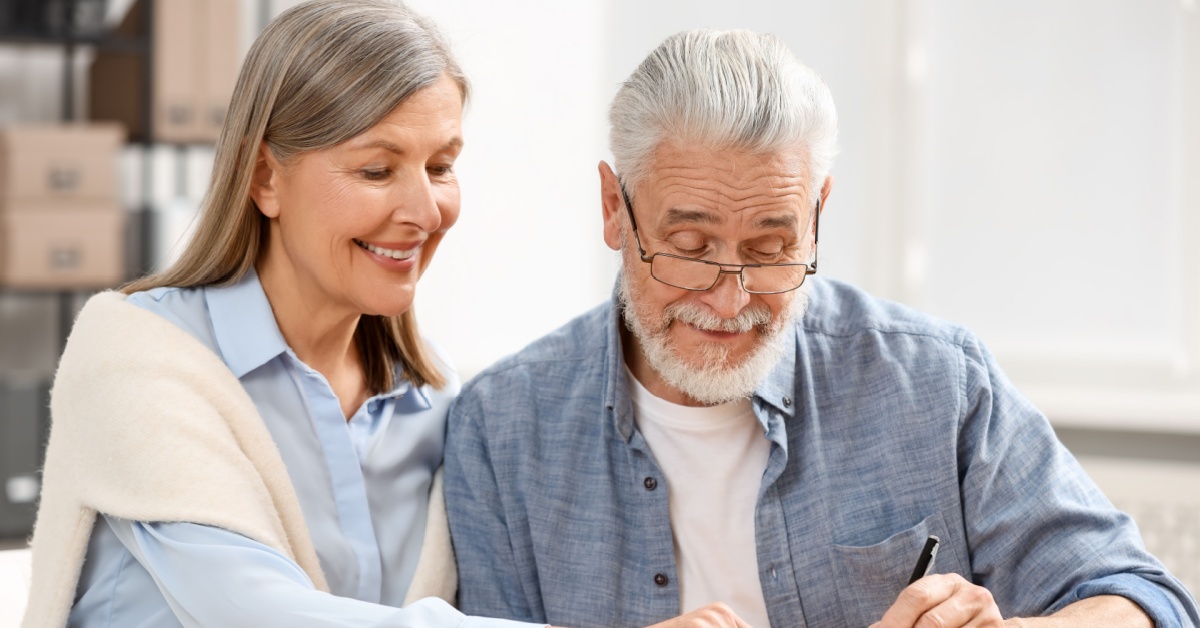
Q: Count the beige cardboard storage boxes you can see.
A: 2